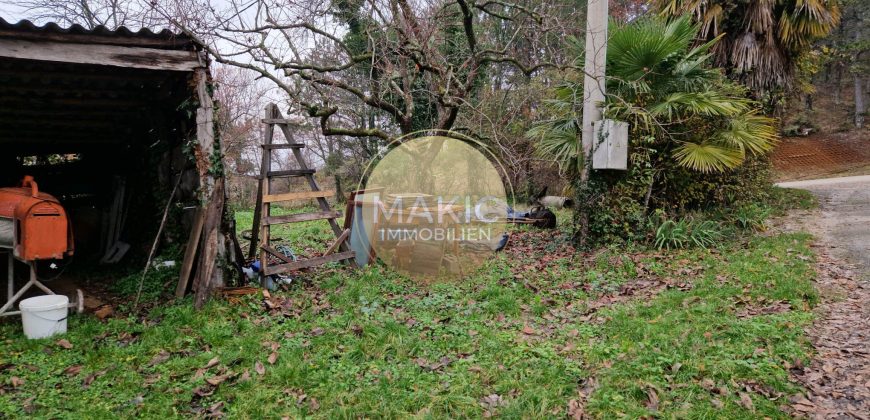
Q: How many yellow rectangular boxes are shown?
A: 0